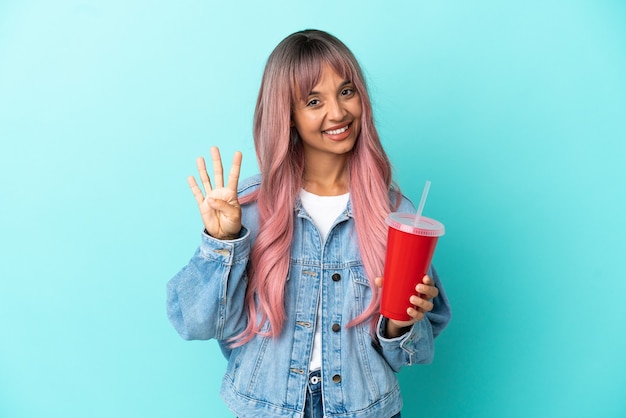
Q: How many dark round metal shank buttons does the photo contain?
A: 3